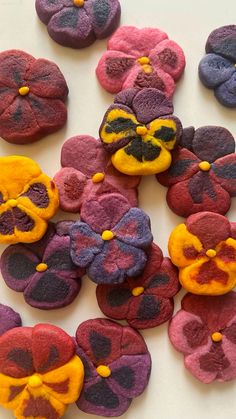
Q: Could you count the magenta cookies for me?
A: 3